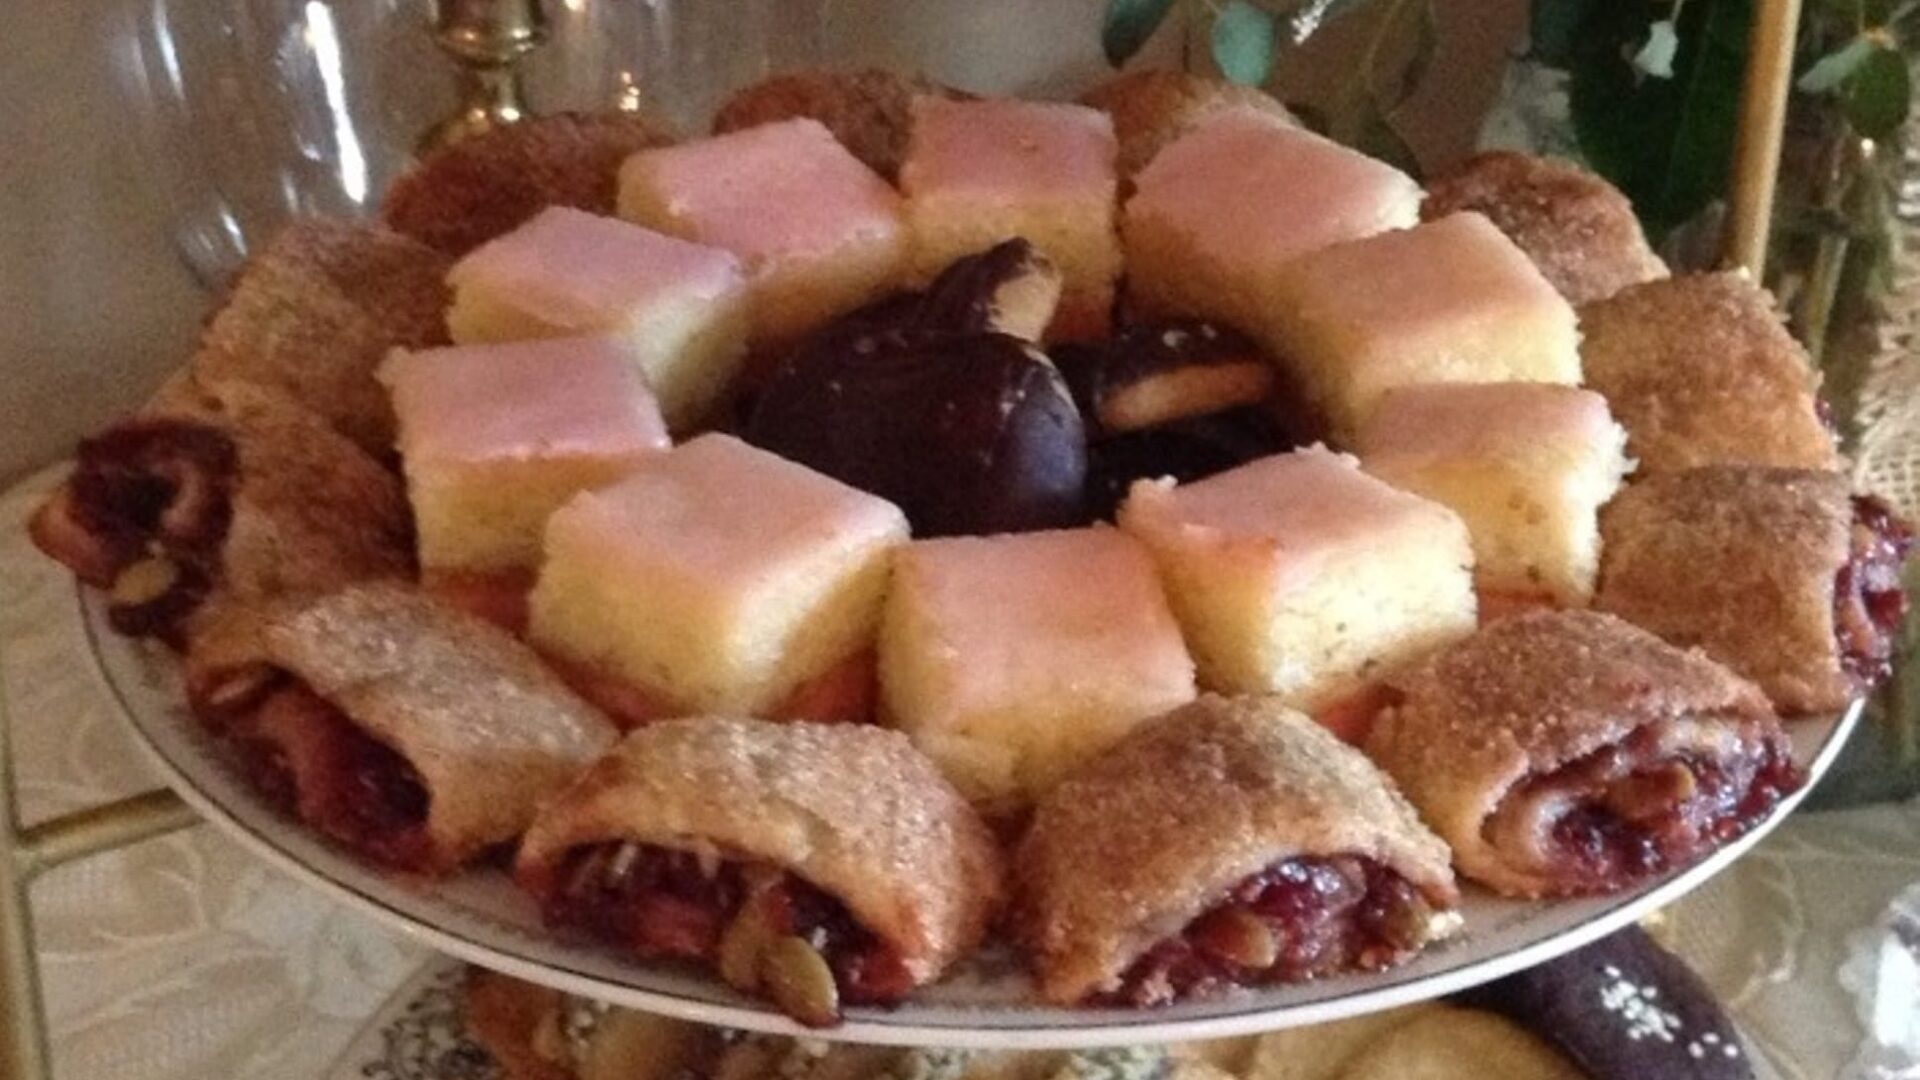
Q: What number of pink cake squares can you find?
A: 10